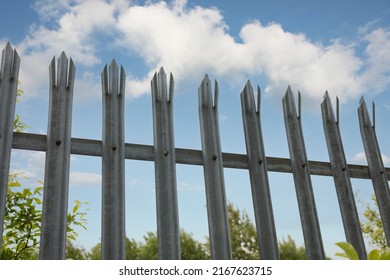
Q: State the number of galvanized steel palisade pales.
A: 9